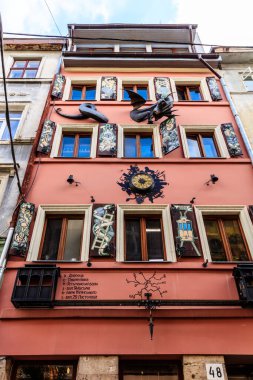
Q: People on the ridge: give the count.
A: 0